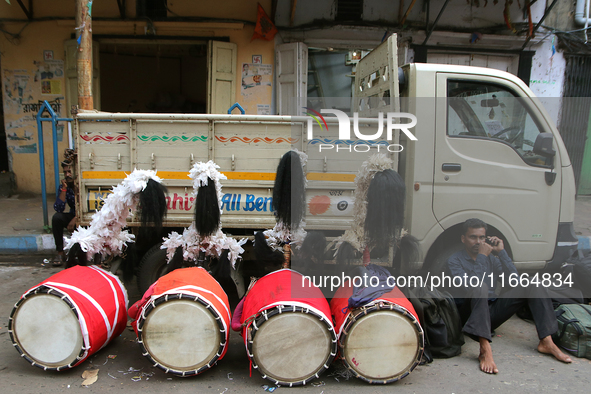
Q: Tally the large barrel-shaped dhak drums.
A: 4